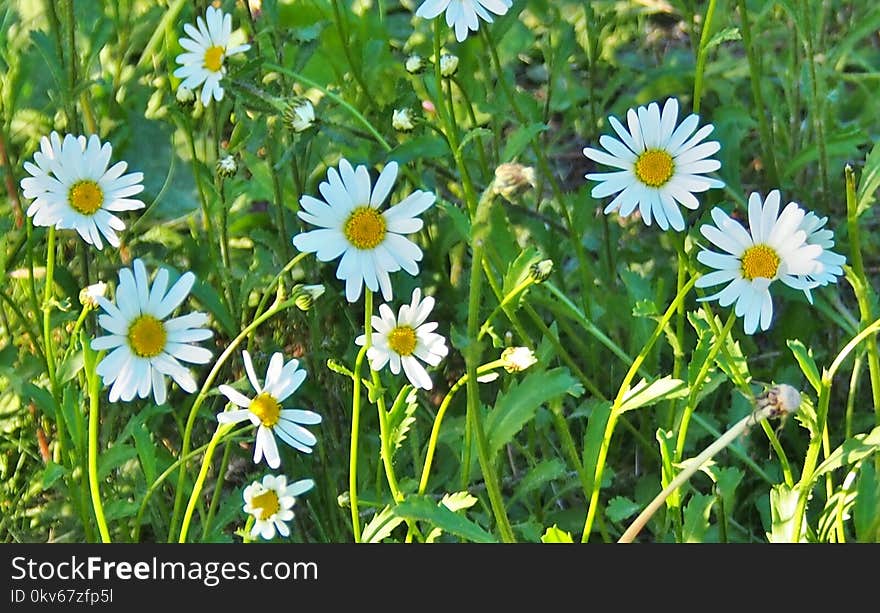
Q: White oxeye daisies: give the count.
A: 11